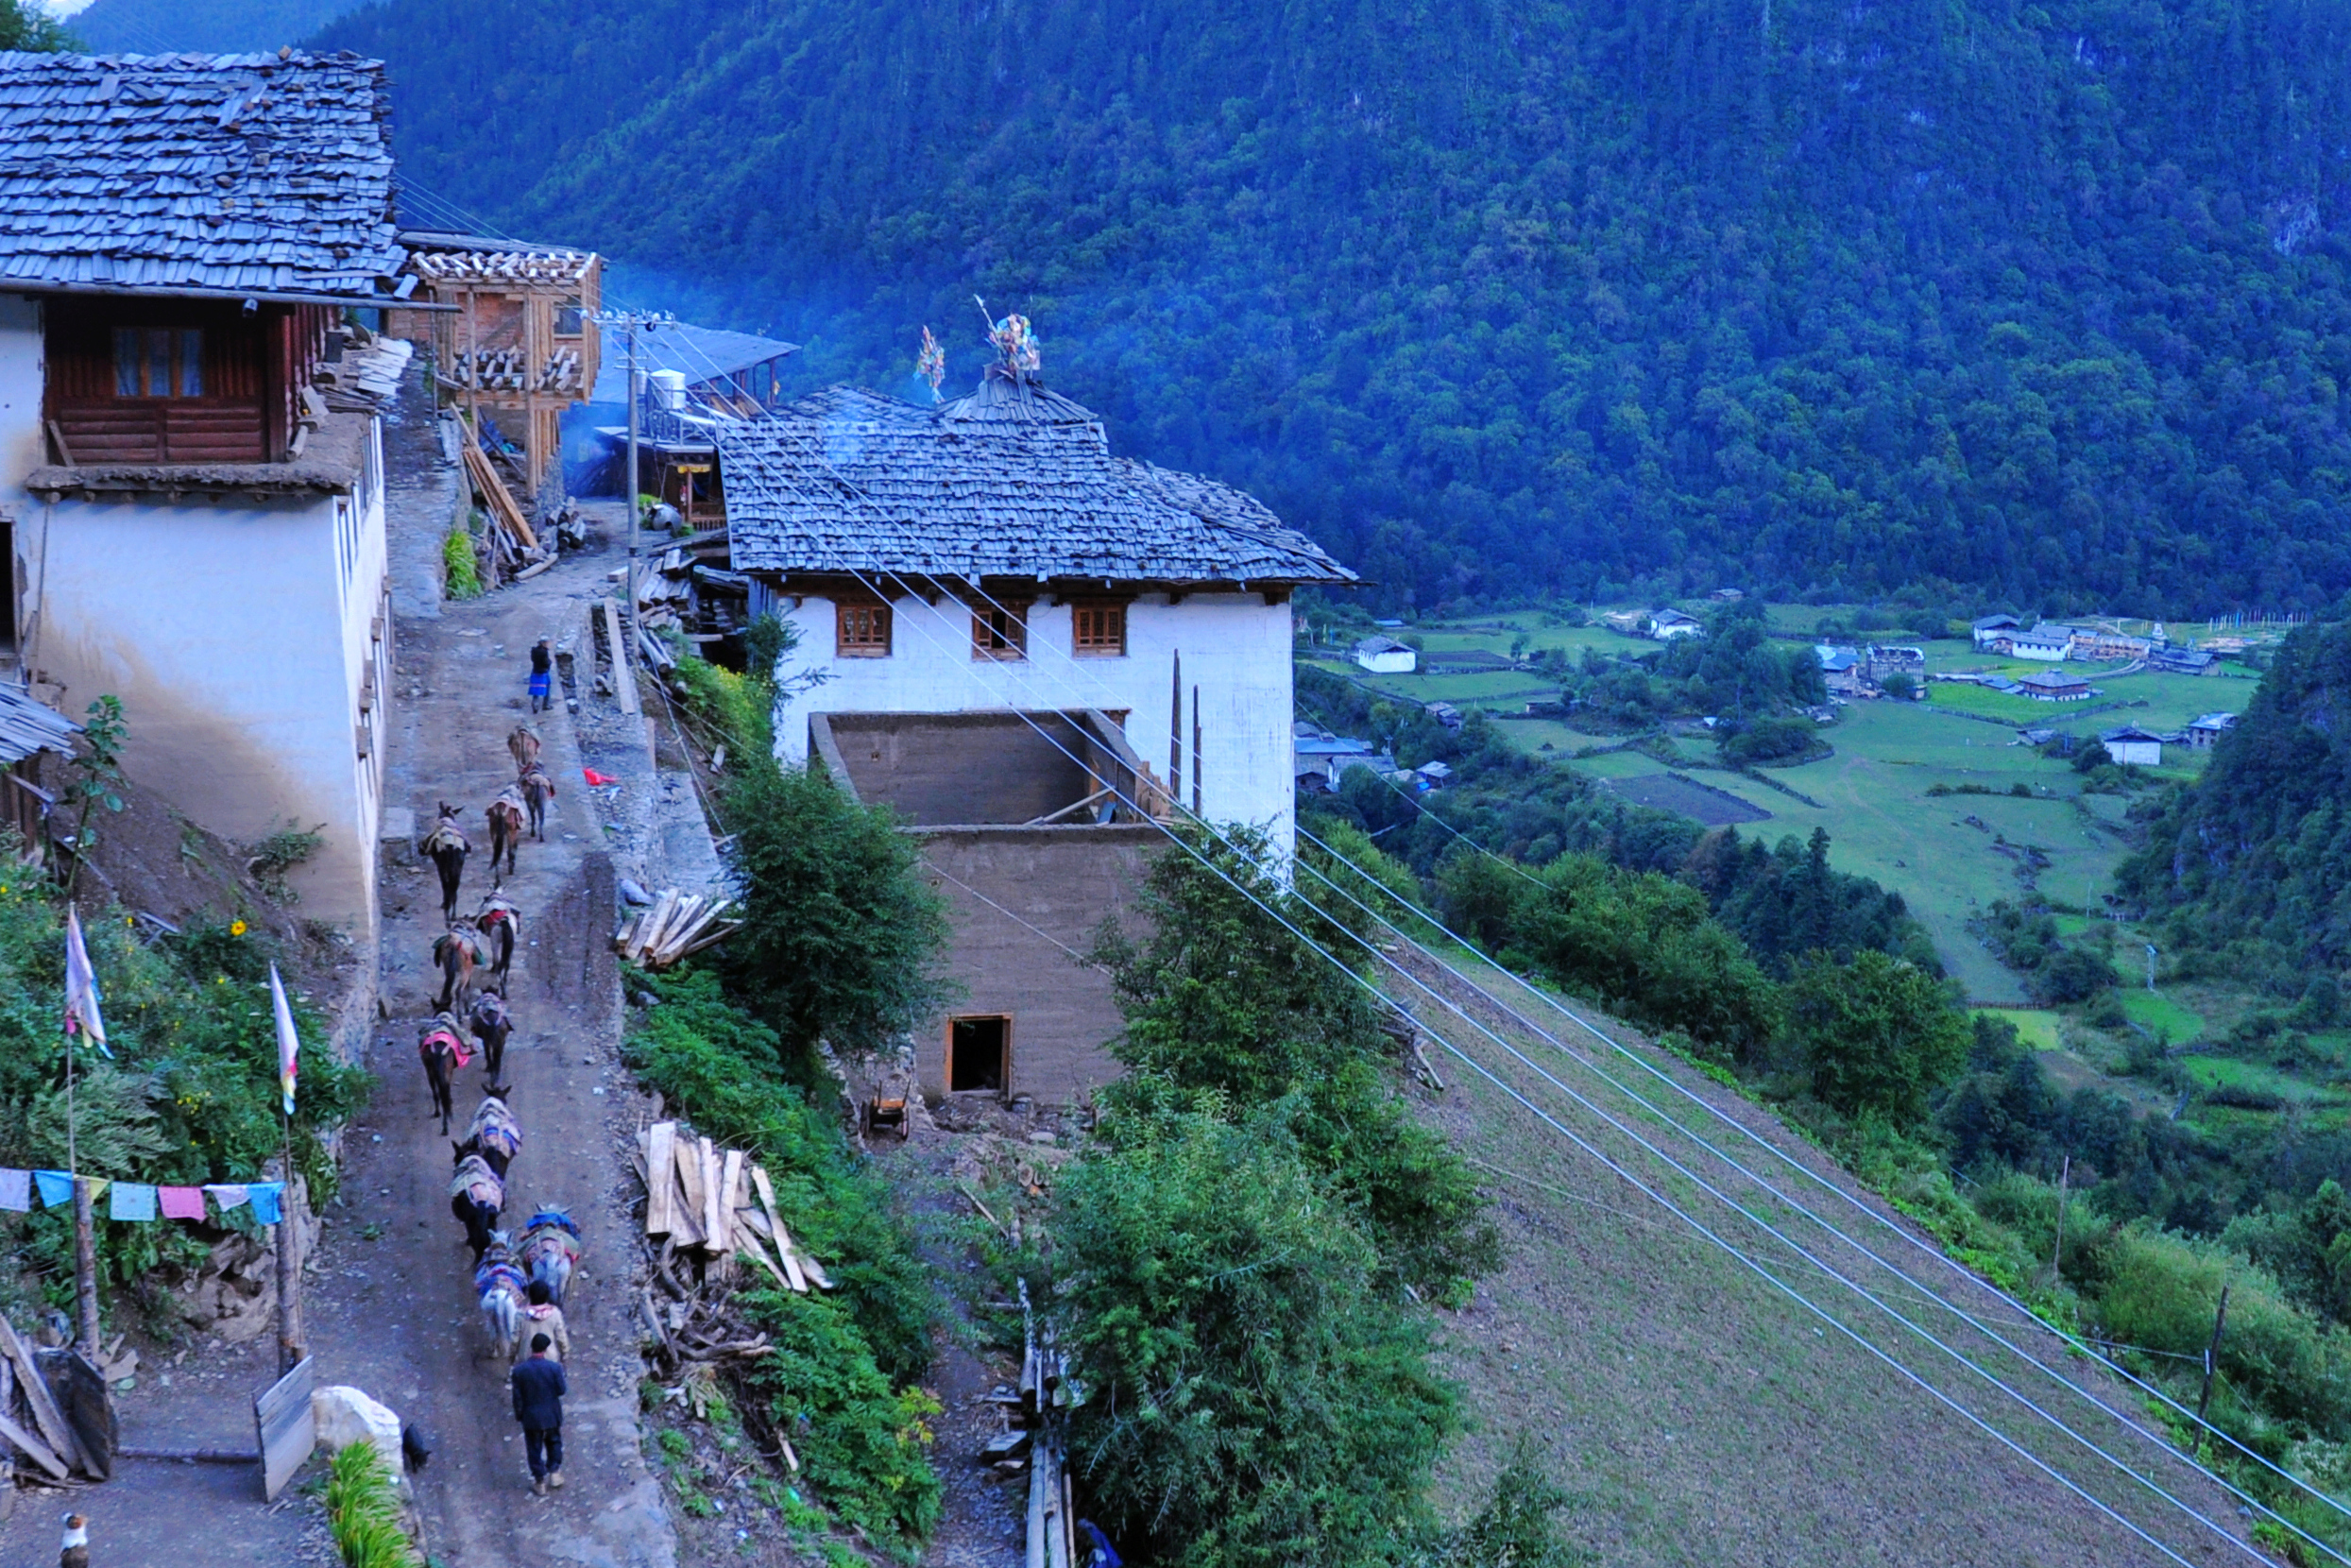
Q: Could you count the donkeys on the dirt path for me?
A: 12